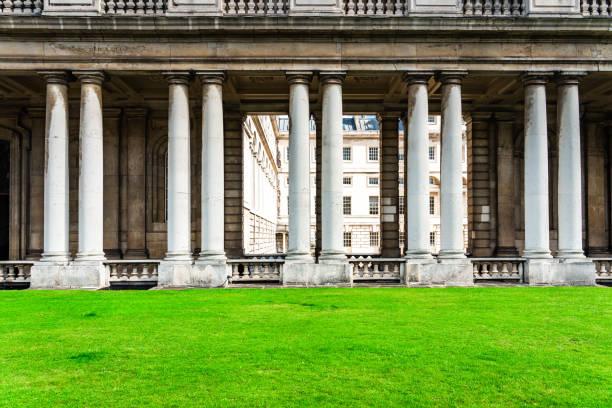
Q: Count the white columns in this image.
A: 10